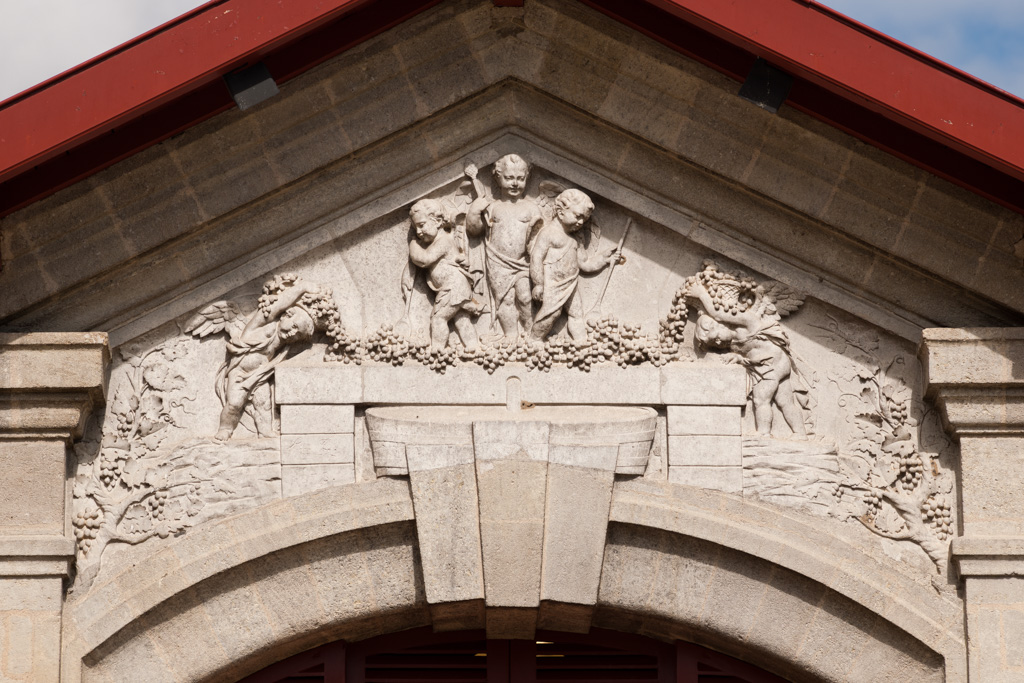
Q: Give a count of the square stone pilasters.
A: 2